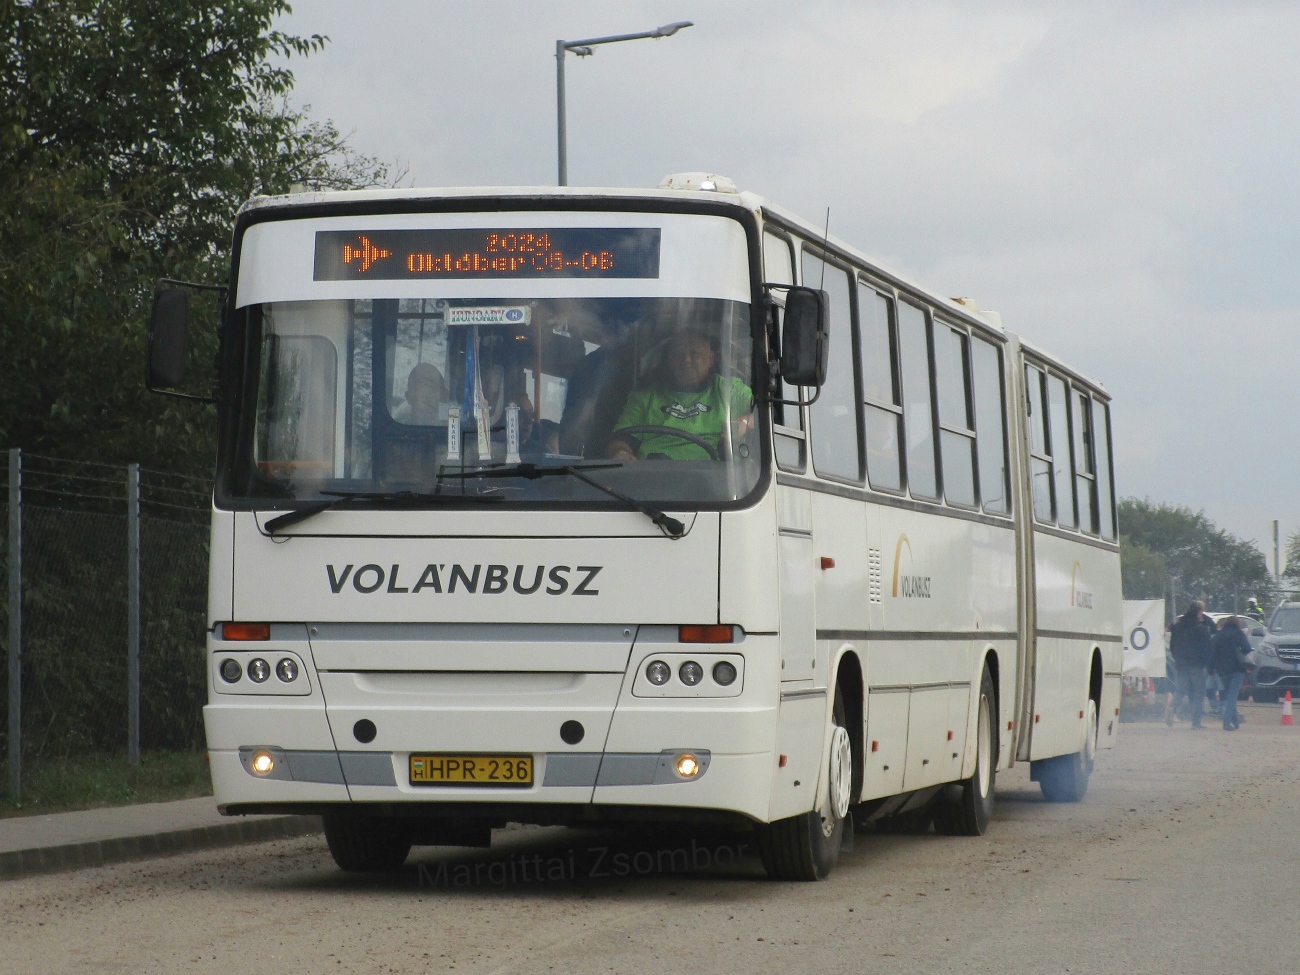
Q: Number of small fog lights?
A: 2